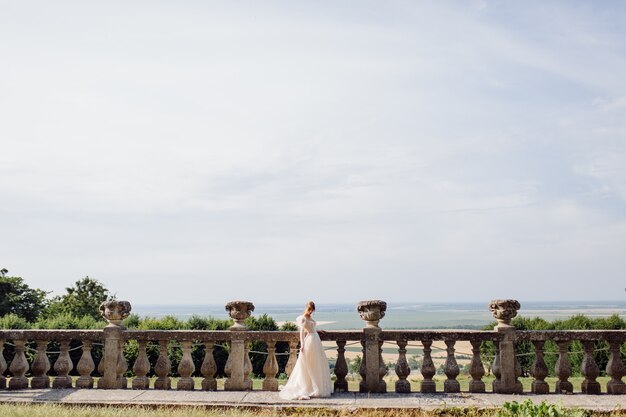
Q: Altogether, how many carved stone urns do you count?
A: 4